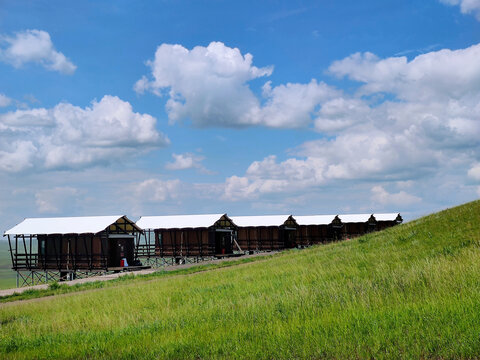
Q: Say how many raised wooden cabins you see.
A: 6